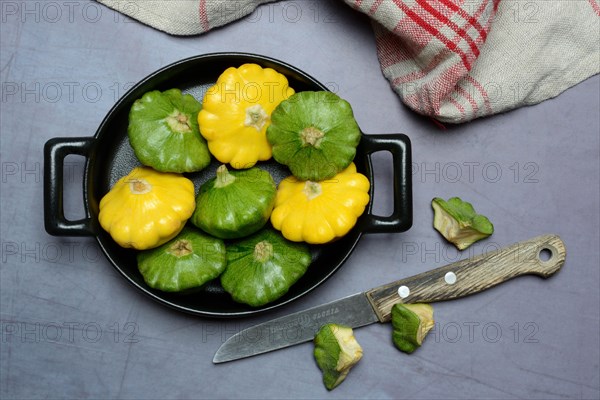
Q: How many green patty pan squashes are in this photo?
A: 5